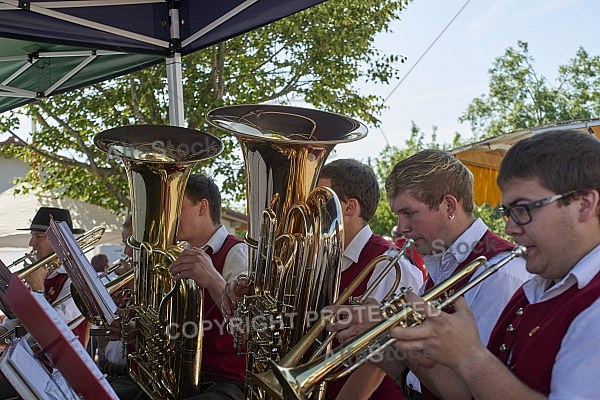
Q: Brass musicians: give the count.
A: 6